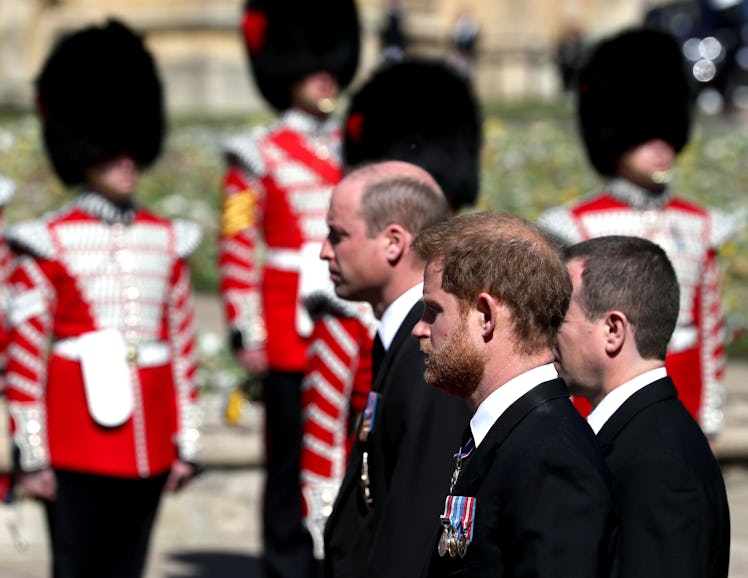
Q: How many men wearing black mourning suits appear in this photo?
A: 3